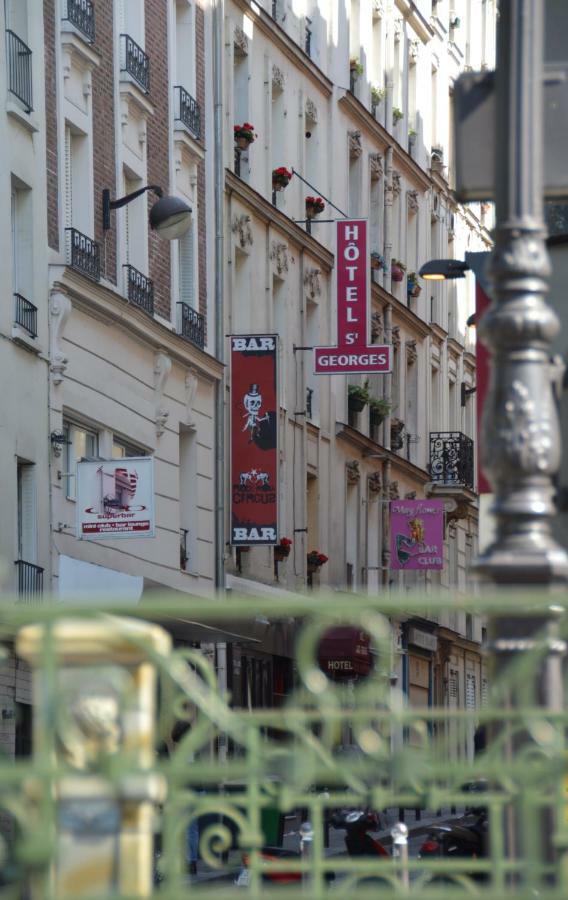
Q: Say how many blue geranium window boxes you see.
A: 0